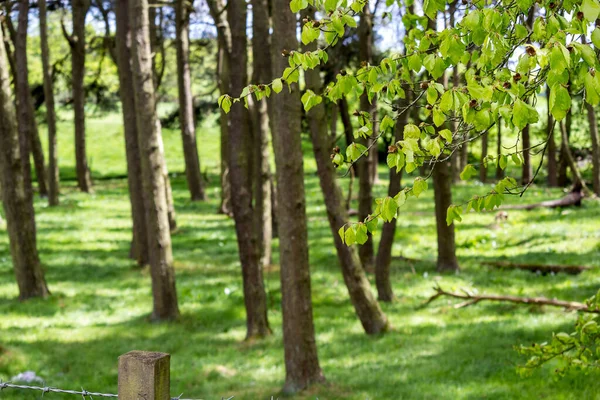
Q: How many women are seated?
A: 0